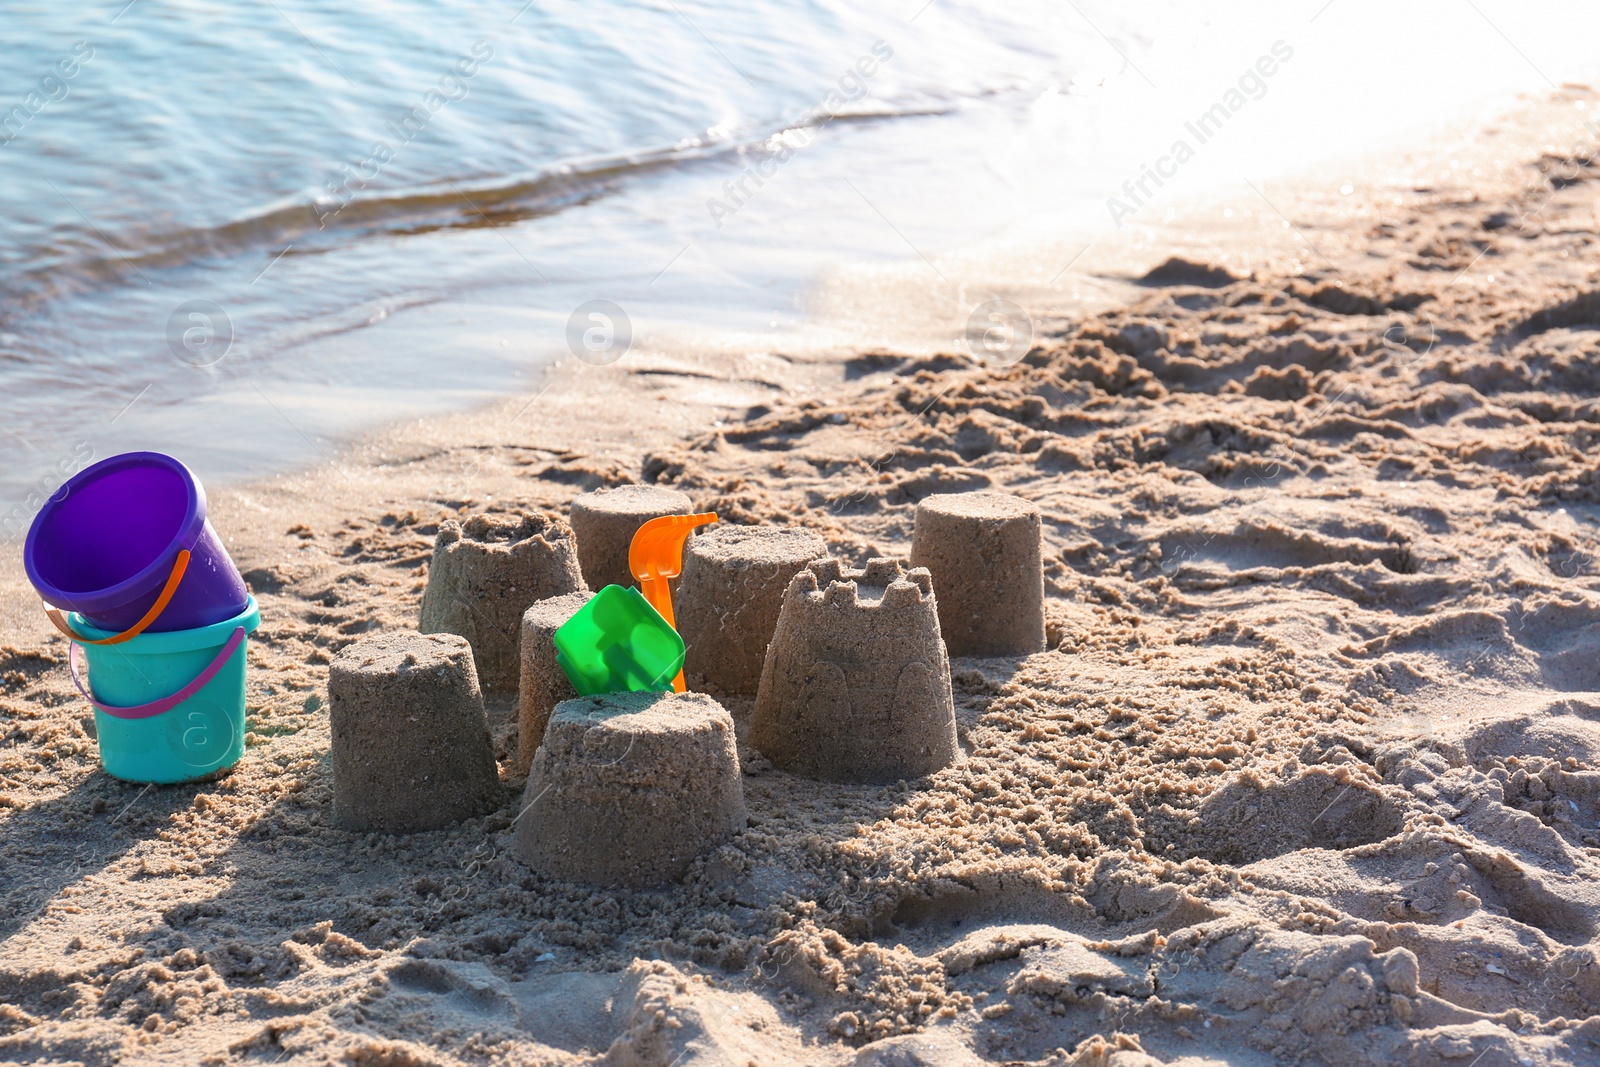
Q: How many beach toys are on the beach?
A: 4